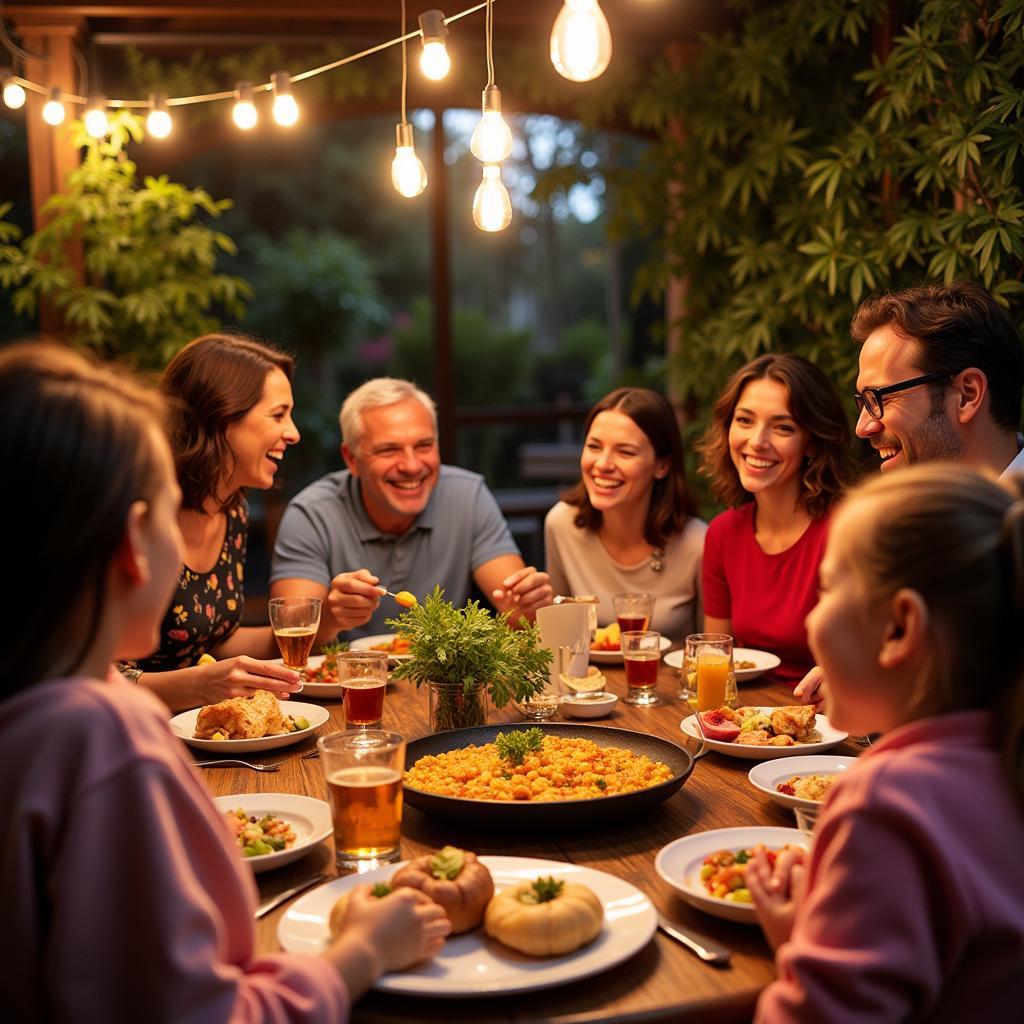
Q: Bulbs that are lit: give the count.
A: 11